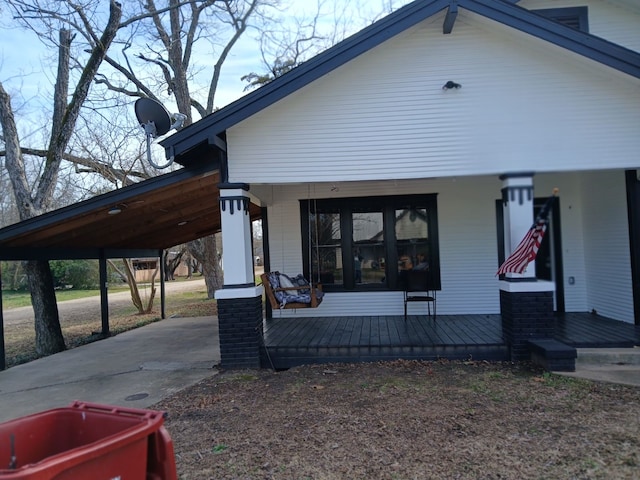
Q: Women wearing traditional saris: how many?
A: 0